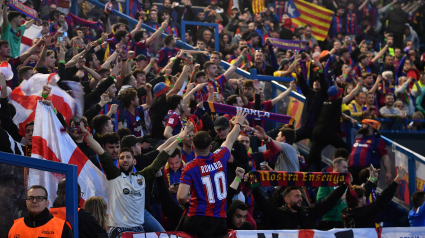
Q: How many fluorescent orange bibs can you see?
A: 2